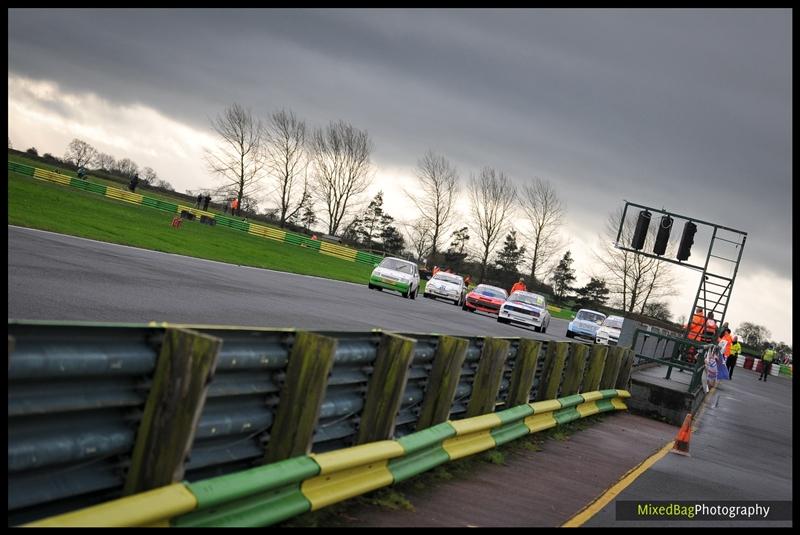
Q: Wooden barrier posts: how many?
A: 11